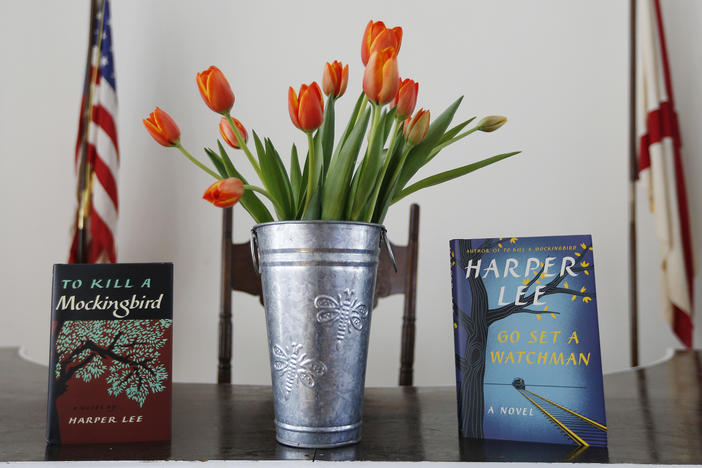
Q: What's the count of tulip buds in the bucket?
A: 11